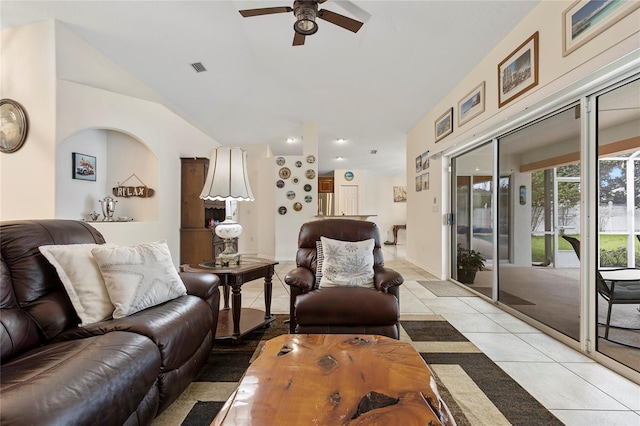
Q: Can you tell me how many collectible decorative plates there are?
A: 12